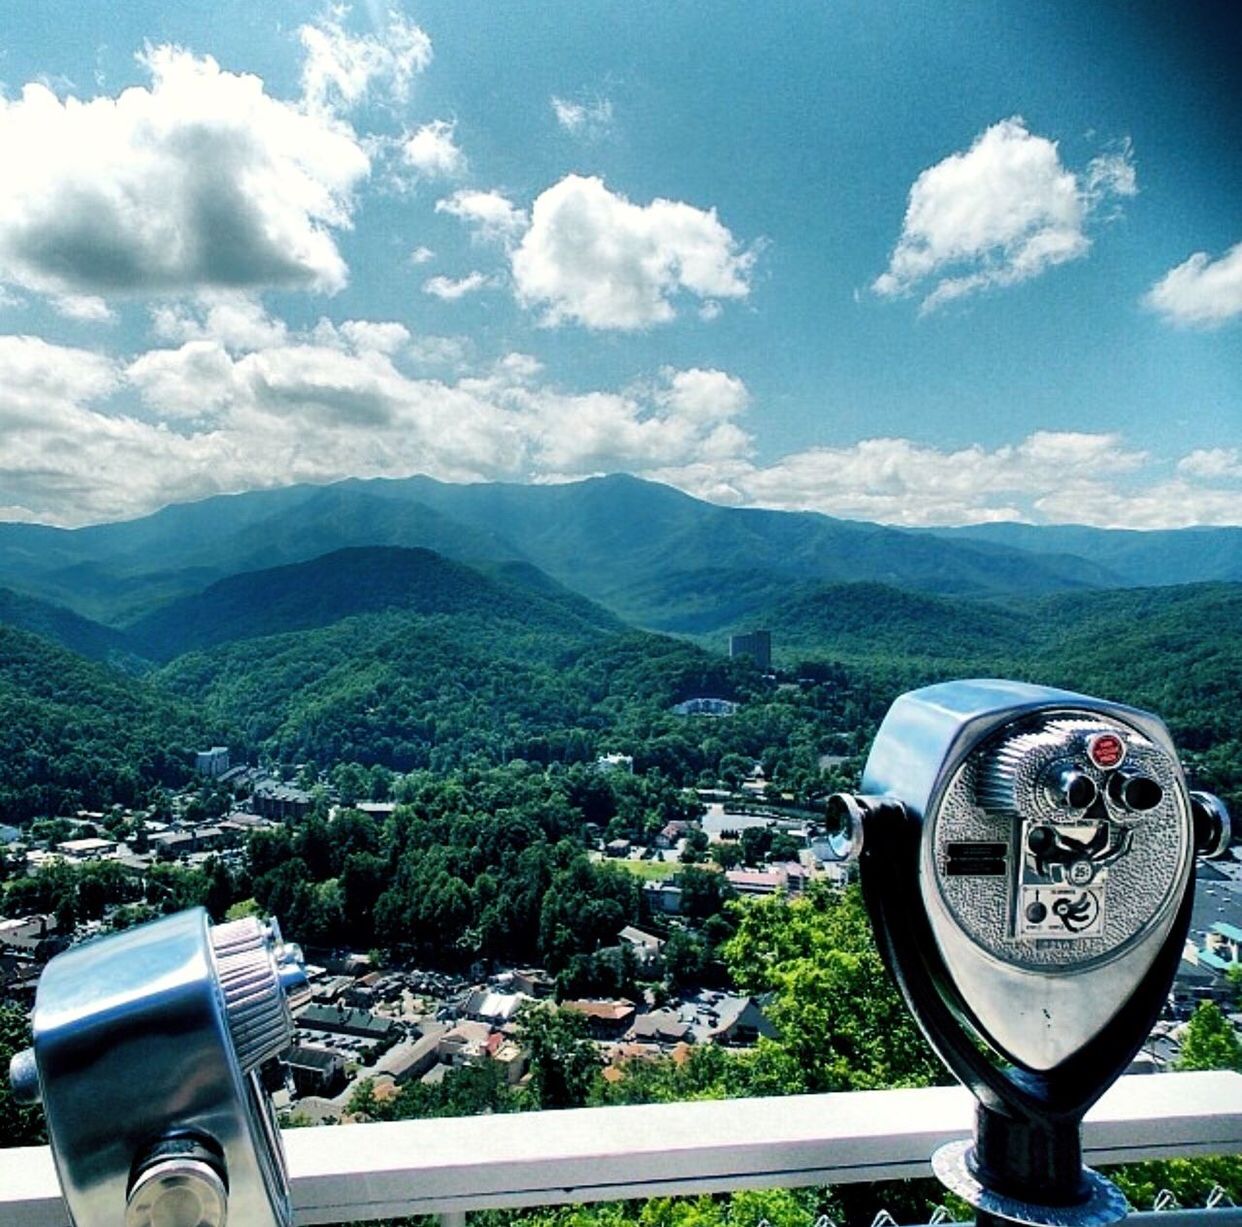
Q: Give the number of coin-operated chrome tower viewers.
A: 2